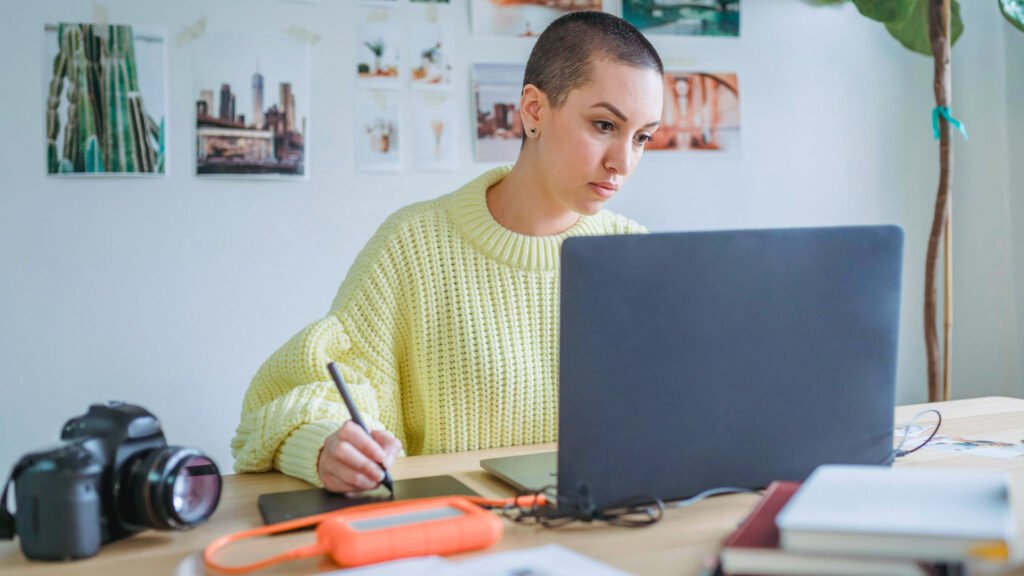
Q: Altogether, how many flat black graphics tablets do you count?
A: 1